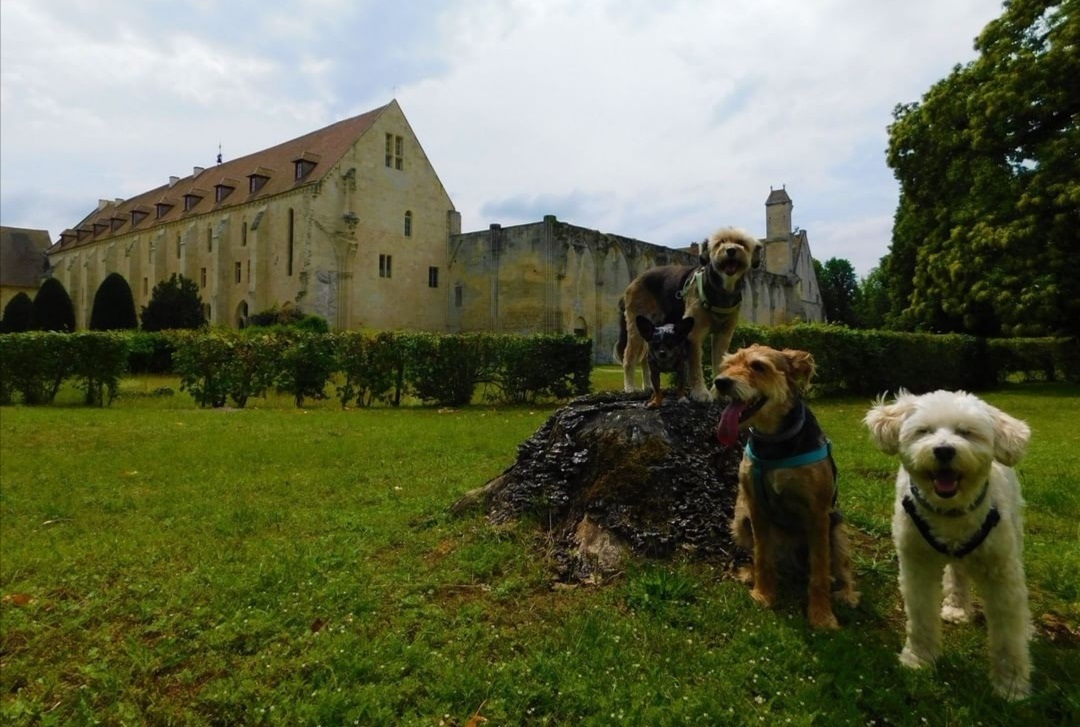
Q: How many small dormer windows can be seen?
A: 10